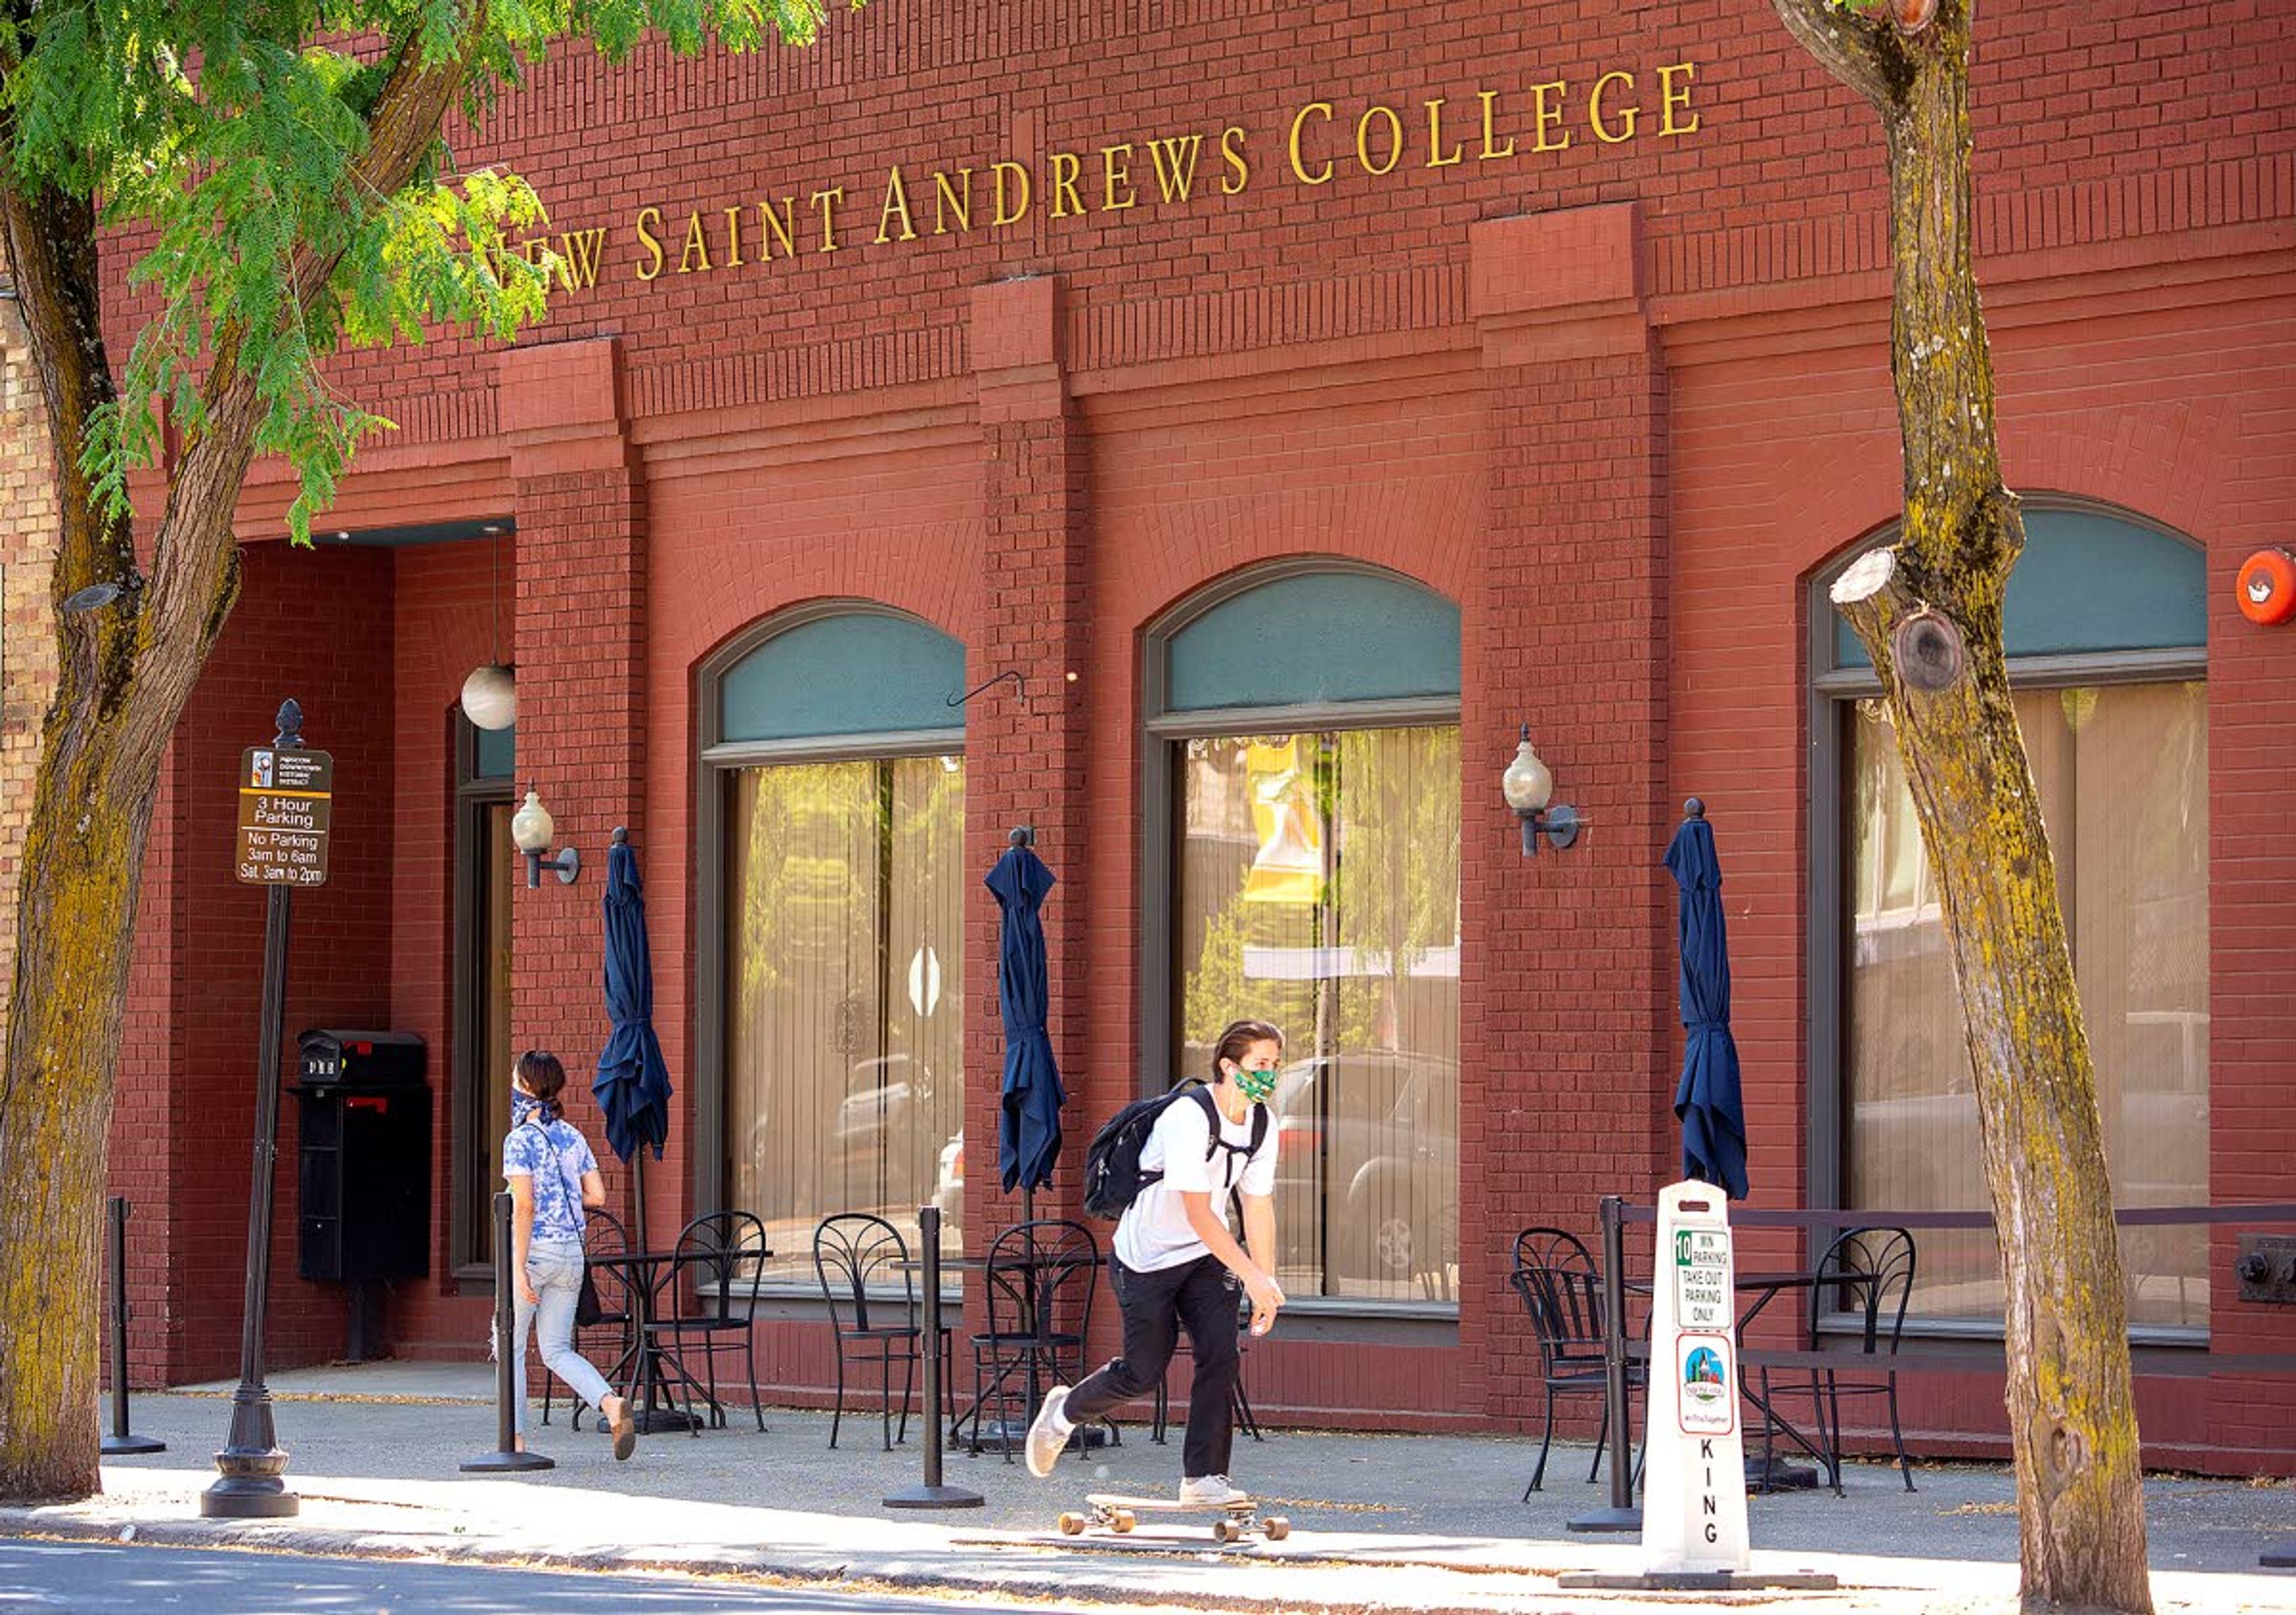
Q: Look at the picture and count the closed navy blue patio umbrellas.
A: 3